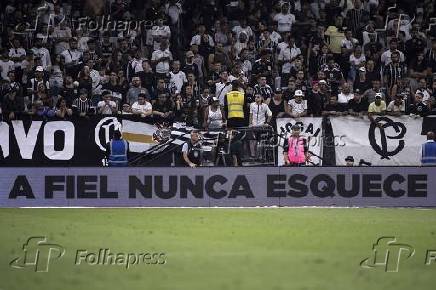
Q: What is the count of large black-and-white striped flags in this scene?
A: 1